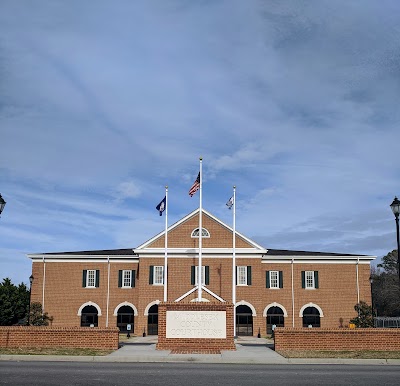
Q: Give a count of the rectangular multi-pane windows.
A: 7